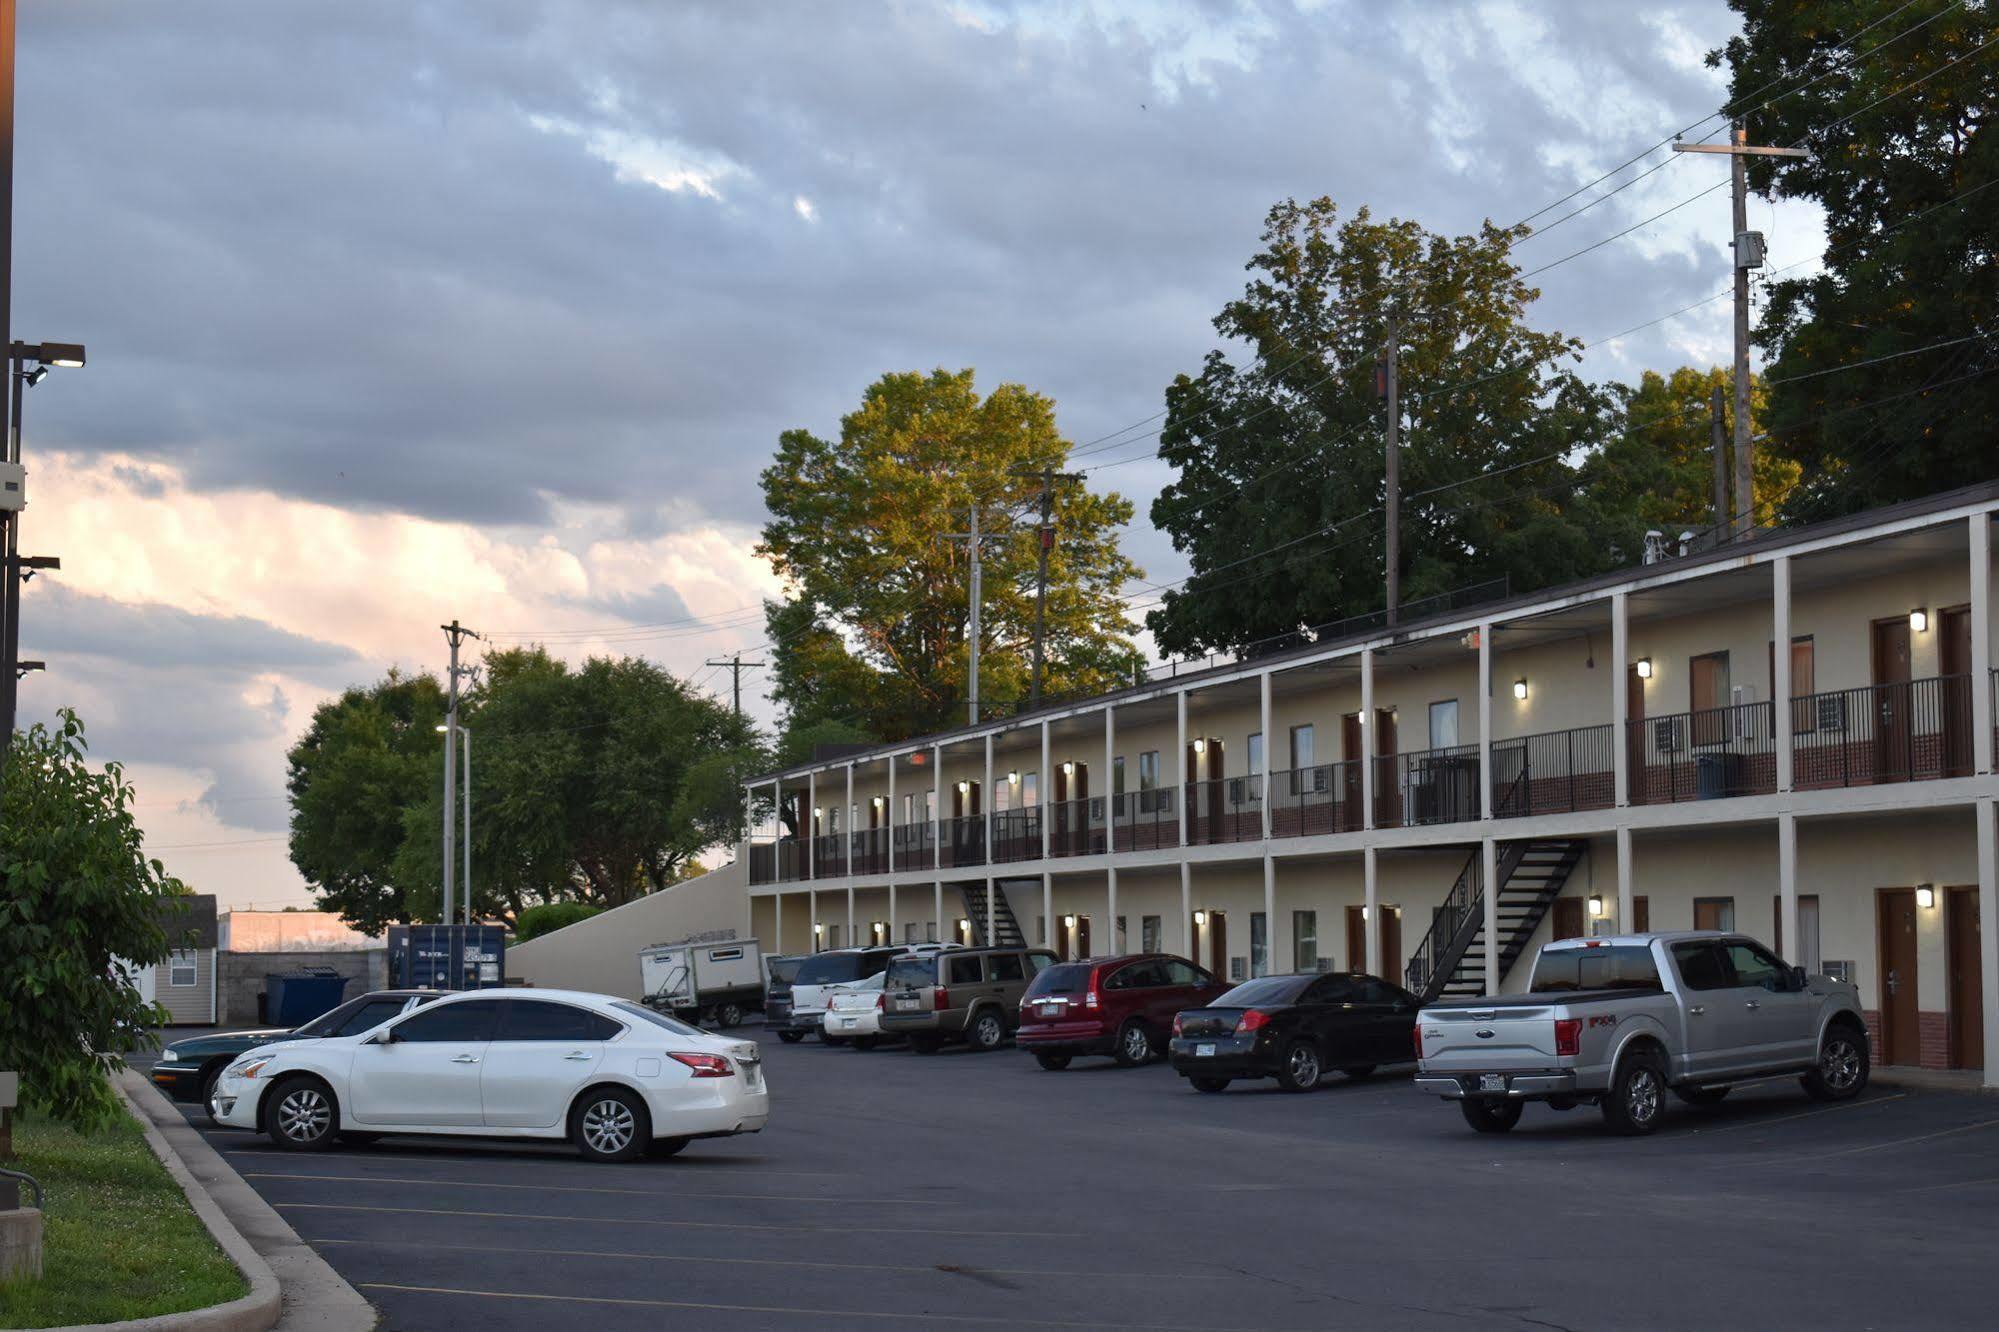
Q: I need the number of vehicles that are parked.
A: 10